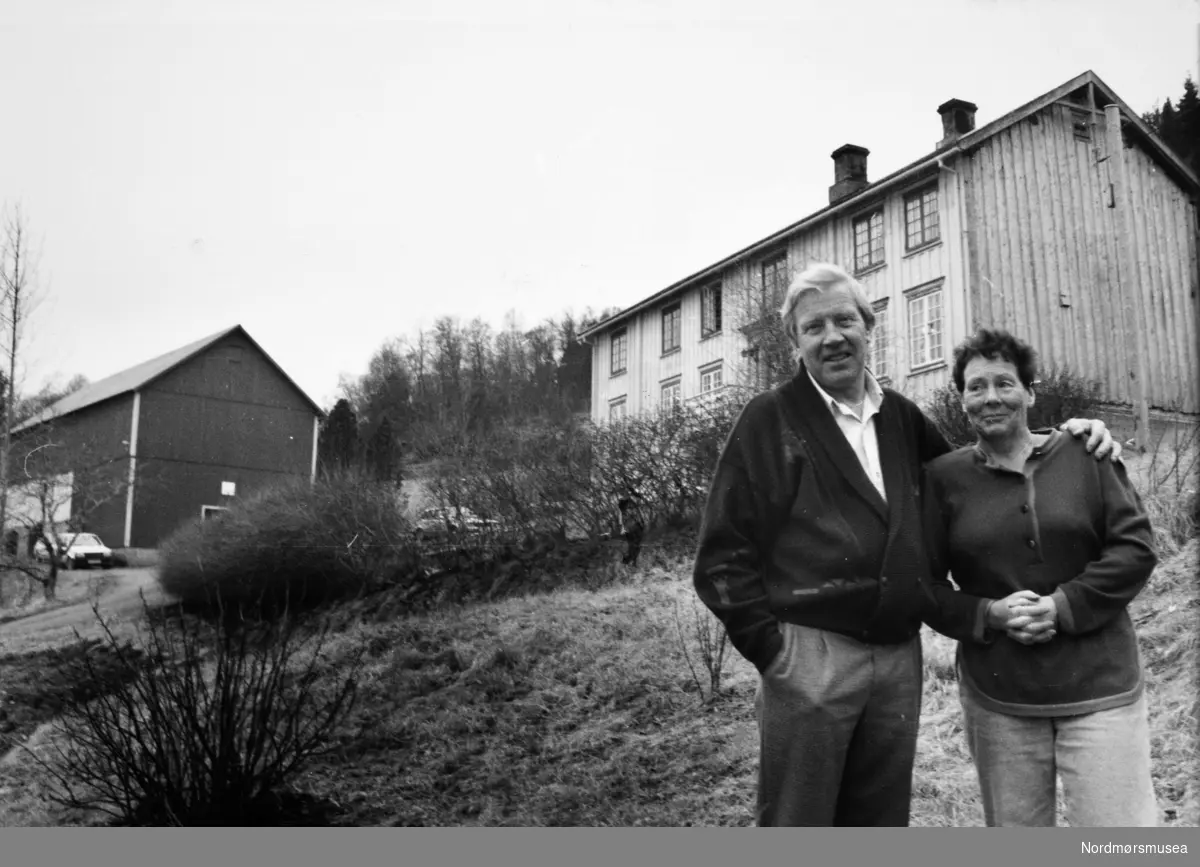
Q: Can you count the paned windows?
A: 11